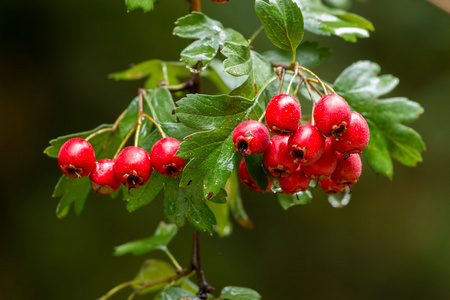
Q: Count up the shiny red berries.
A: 15